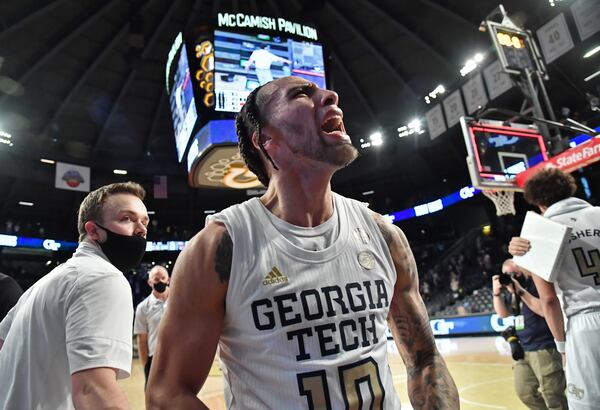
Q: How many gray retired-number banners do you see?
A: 6